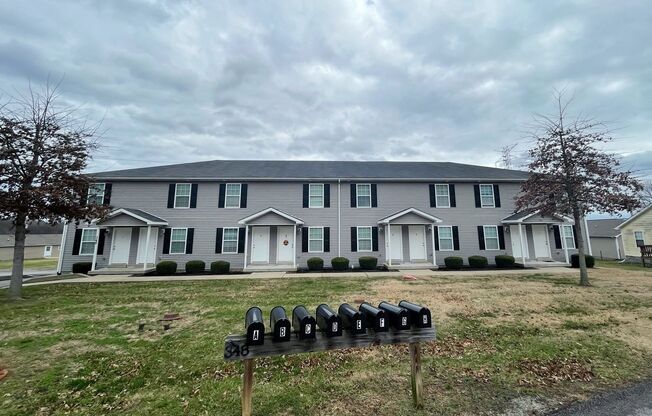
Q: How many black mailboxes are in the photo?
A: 8